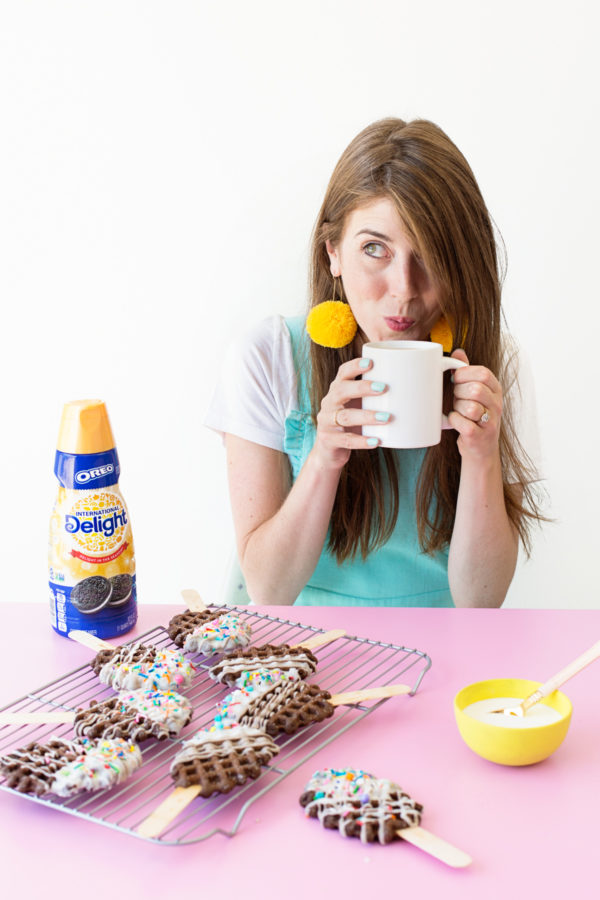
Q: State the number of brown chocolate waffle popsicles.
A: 8